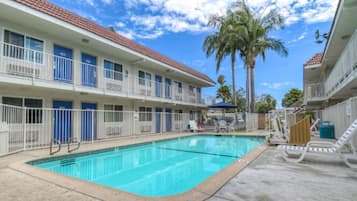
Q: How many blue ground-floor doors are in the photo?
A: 4